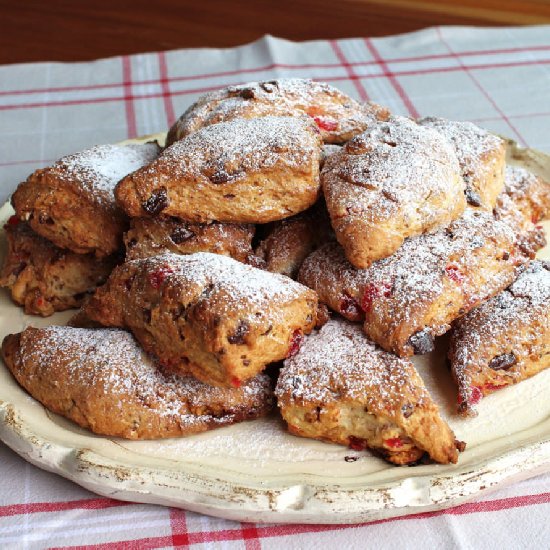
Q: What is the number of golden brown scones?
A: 14